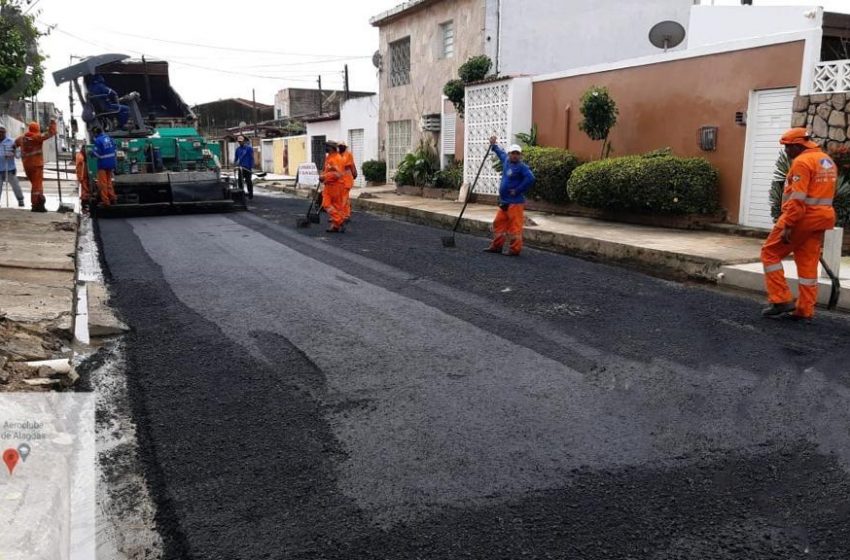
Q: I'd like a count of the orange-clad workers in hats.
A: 4